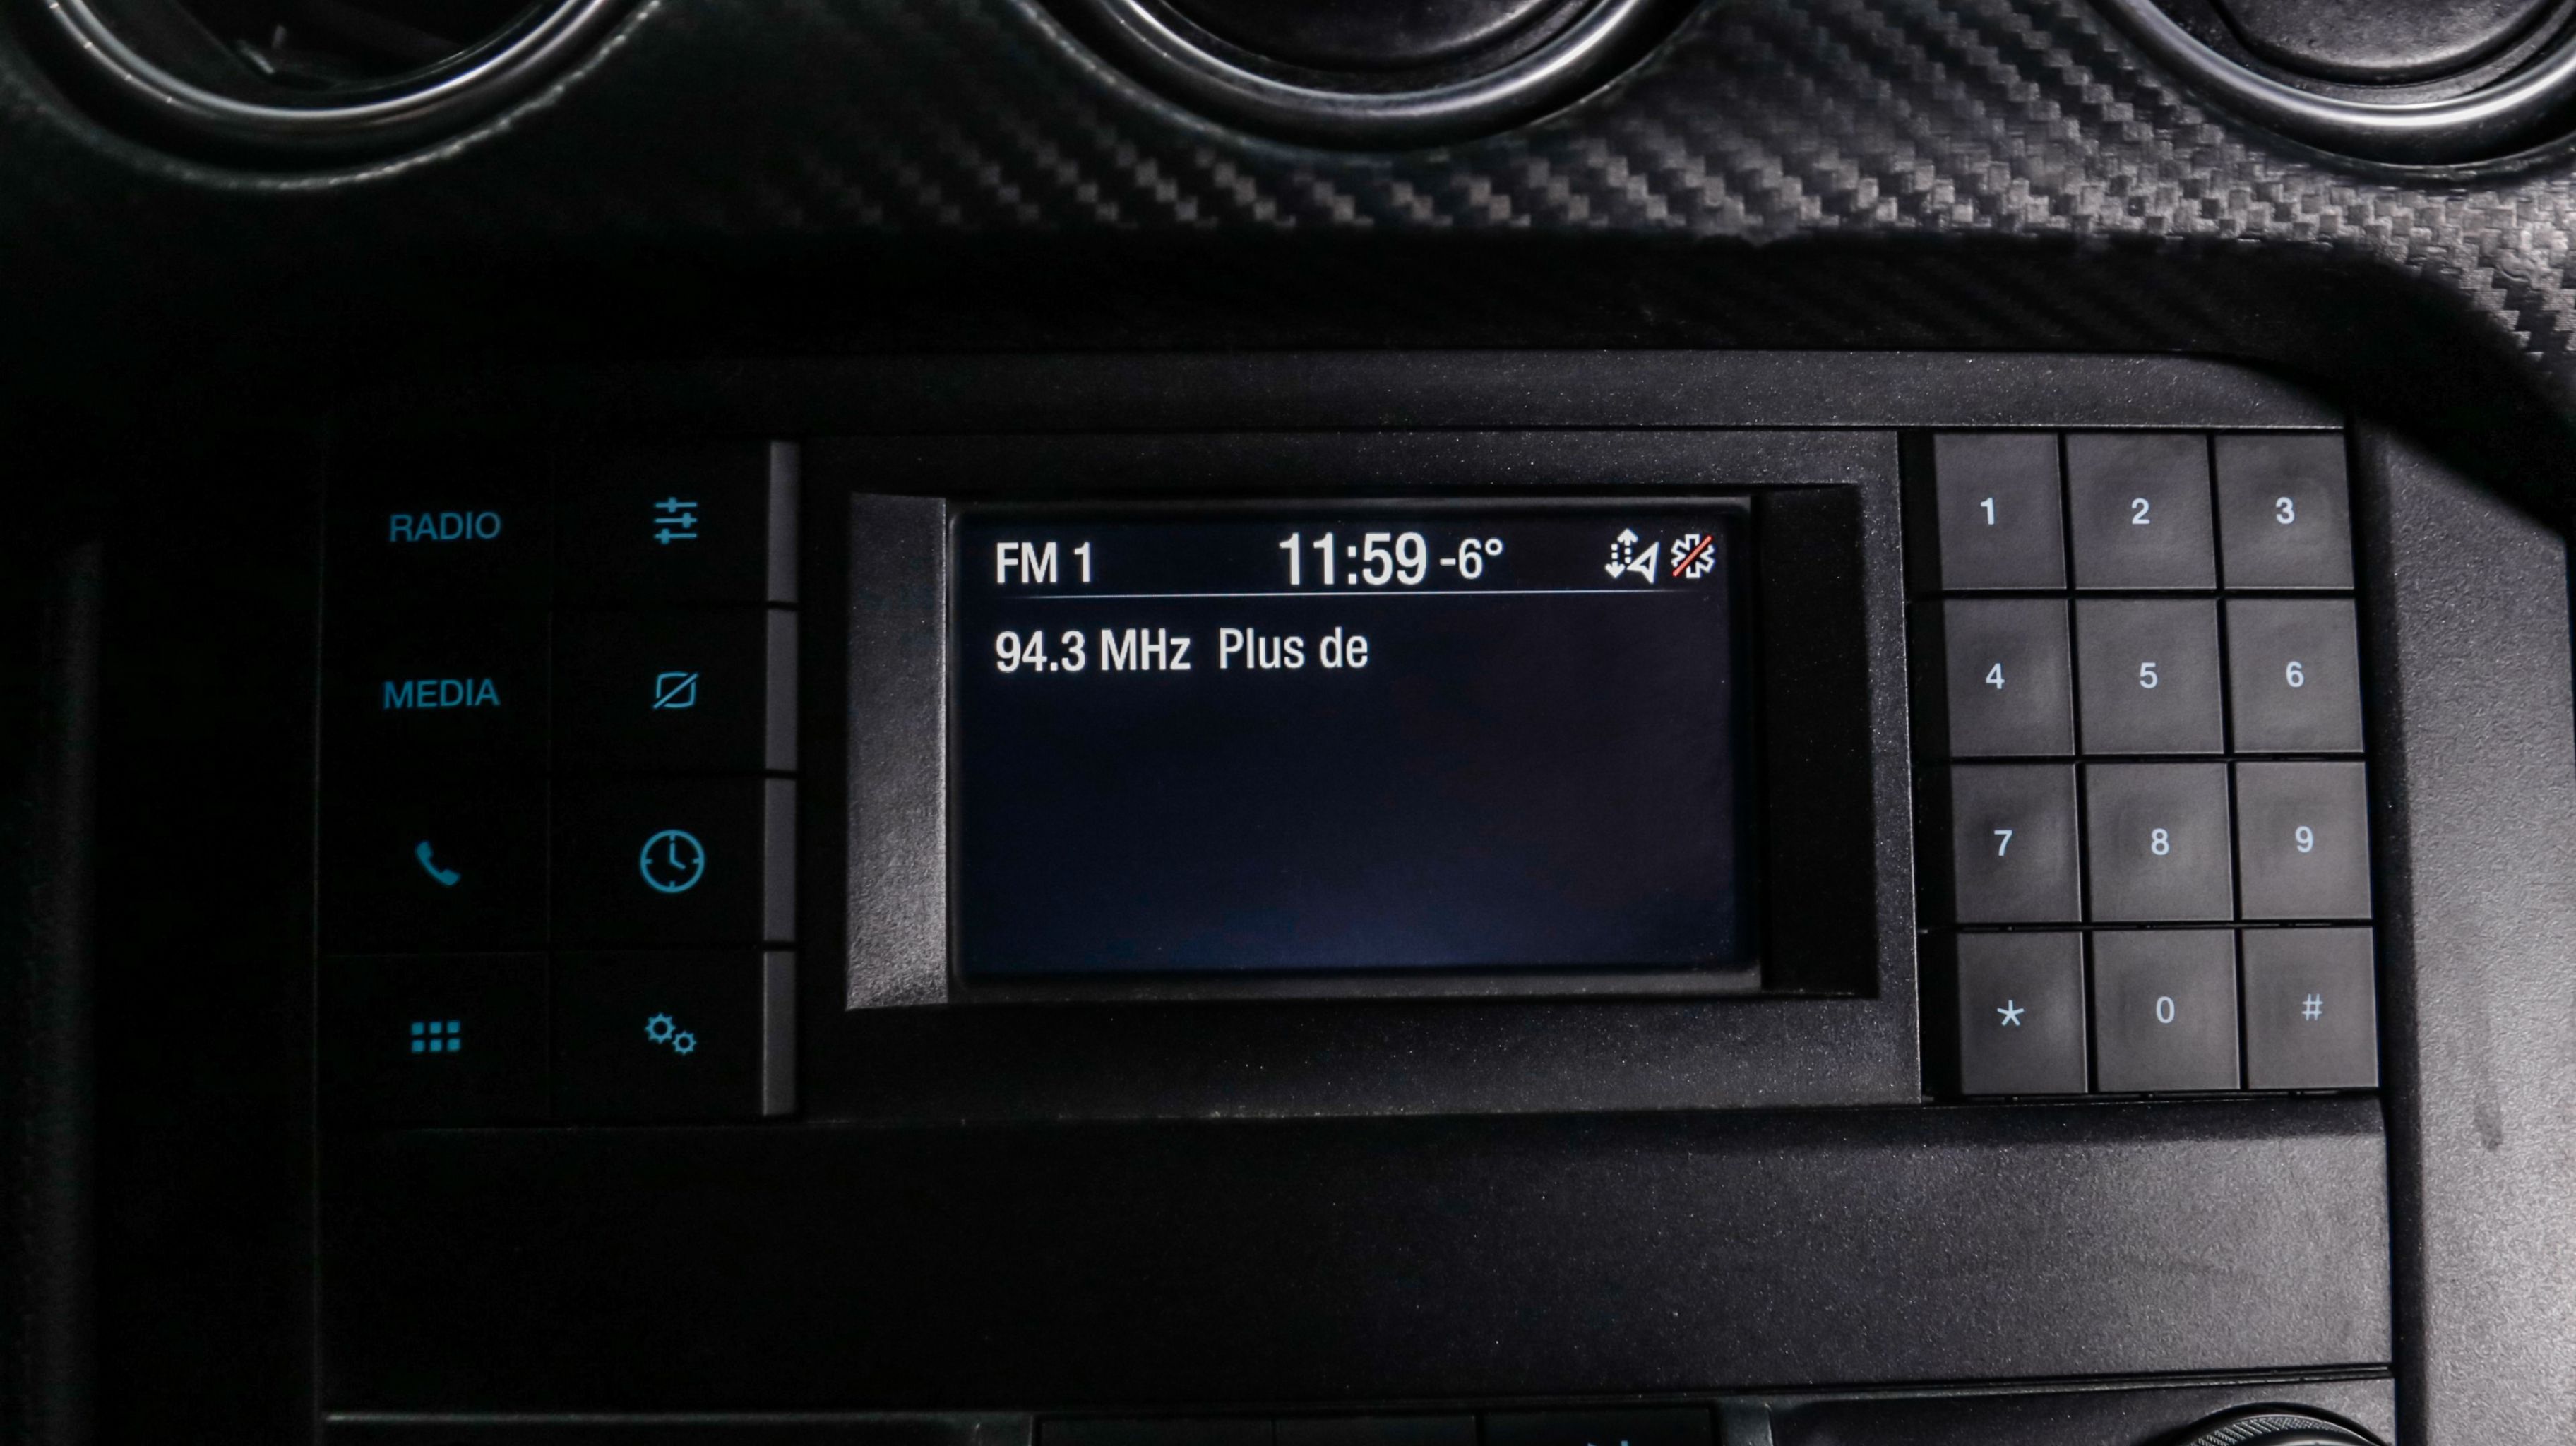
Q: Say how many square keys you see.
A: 12